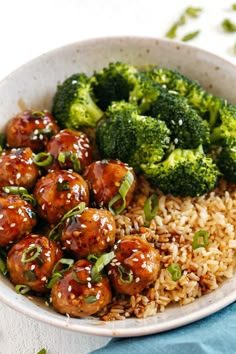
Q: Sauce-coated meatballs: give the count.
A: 10